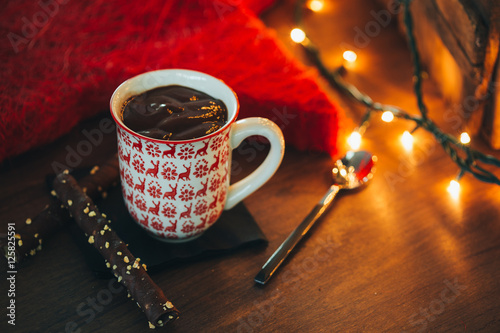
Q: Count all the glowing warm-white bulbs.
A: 8